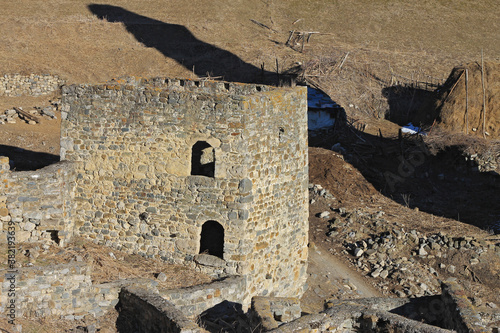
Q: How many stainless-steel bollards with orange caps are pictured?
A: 0